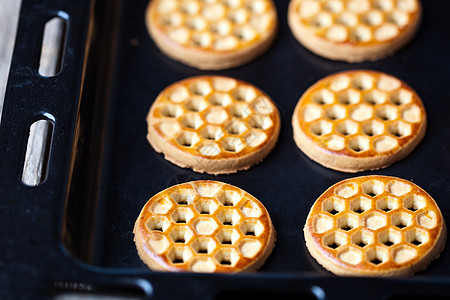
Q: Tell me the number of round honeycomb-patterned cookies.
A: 6